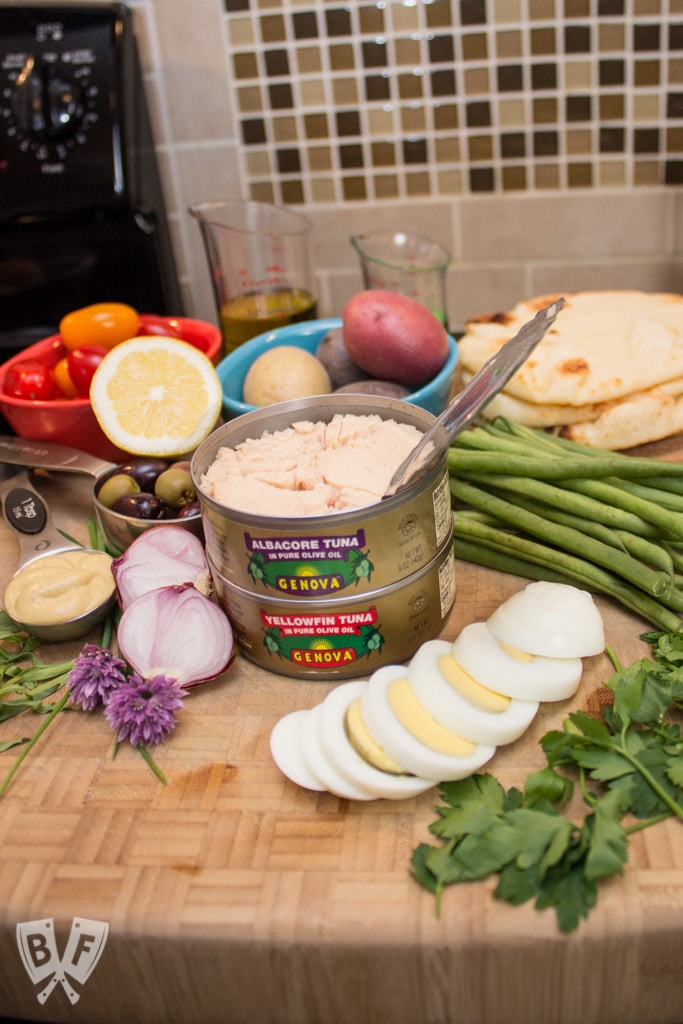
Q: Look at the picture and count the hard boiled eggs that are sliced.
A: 1